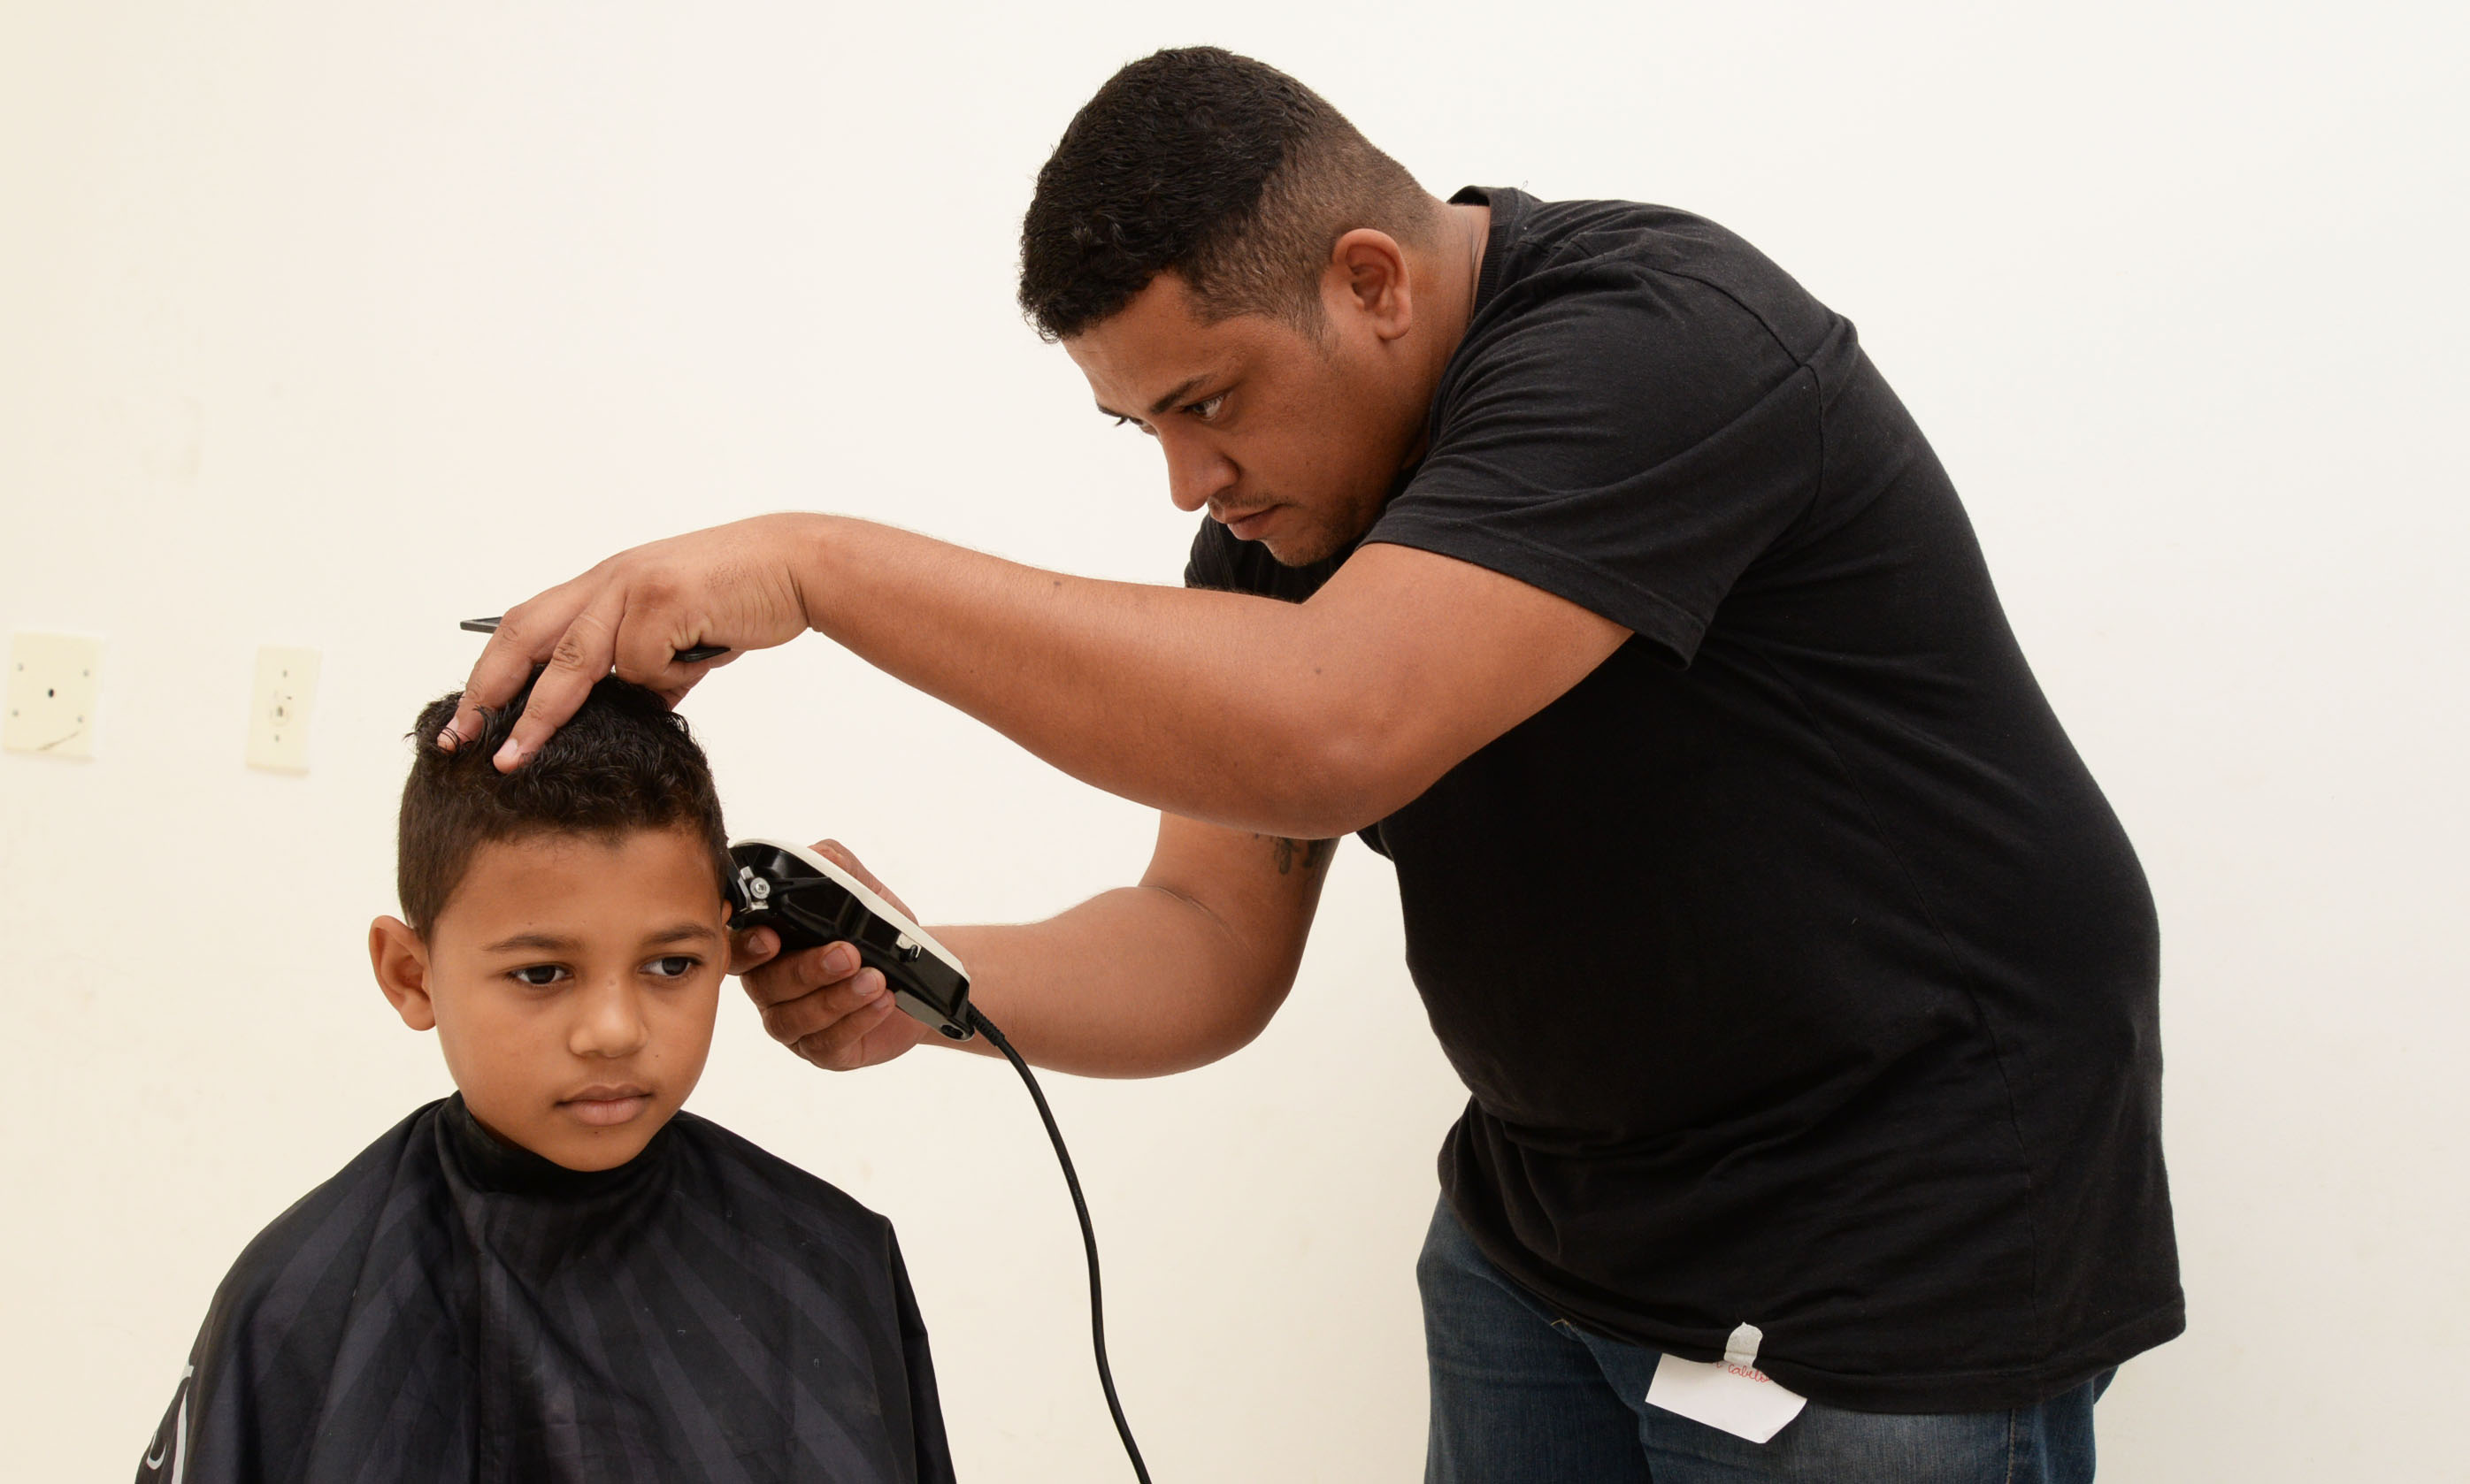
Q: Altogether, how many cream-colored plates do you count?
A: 2